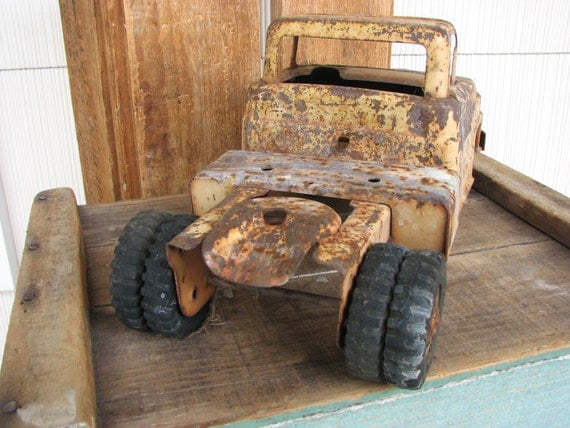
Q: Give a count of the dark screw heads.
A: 4